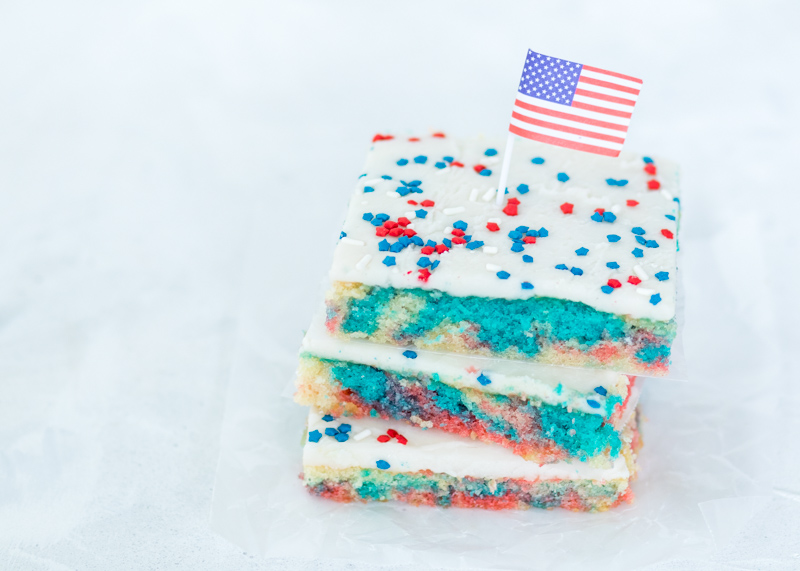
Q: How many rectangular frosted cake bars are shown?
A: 3